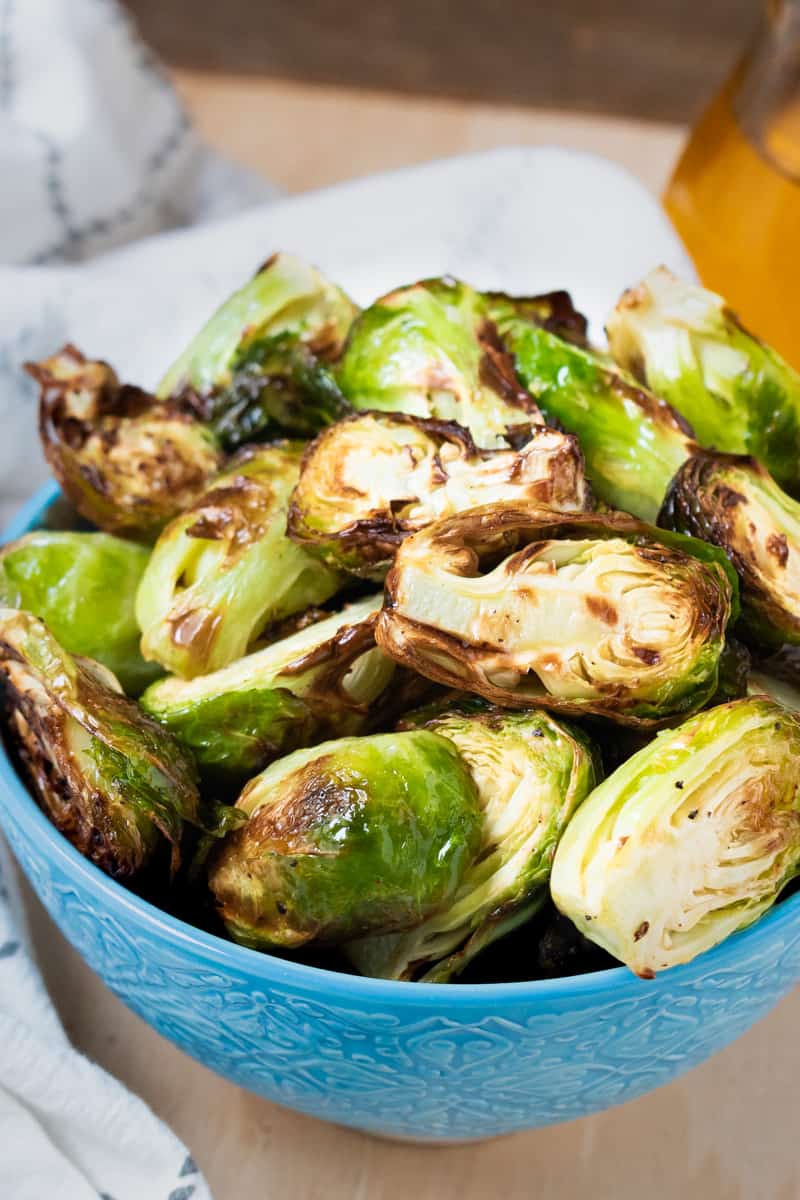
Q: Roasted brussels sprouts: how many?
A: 15